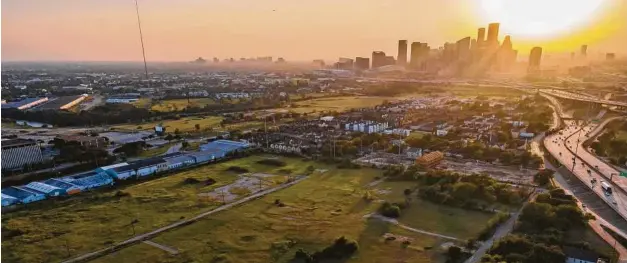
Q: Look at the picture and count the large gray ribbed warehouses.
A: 1